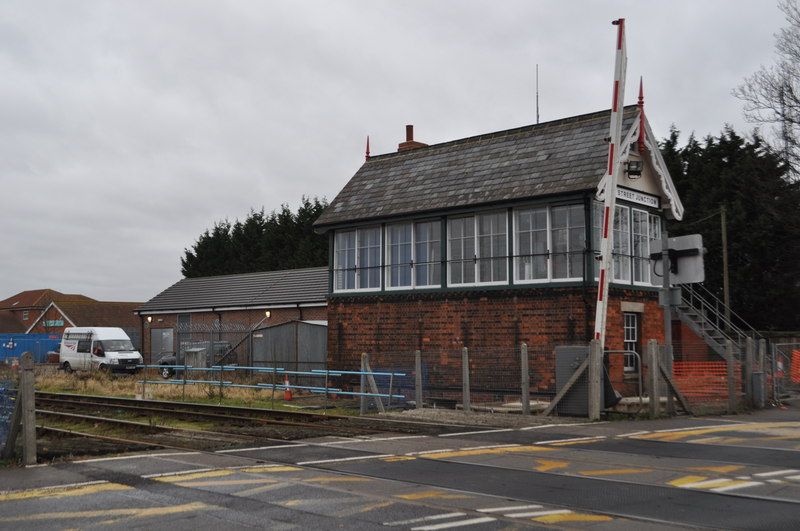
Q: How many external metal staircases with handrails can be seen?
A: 1